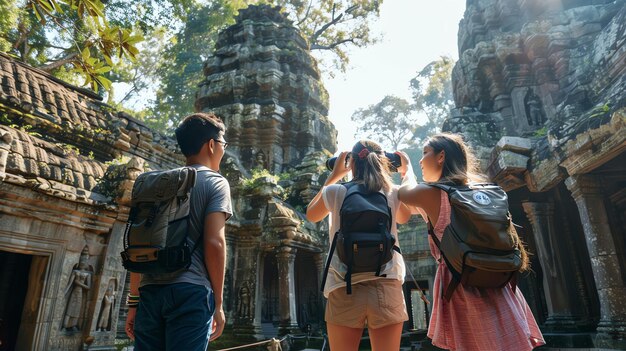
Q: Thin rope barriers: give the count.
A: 1